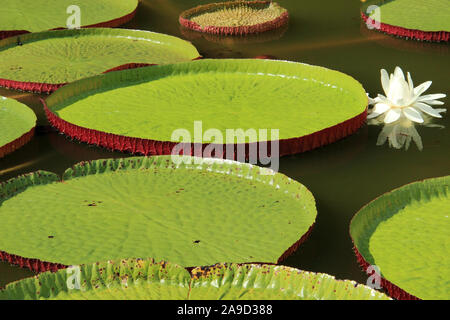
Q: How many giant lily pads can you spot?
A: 9